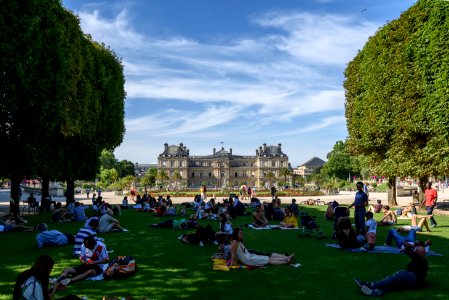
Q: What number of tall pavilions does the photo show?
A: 2